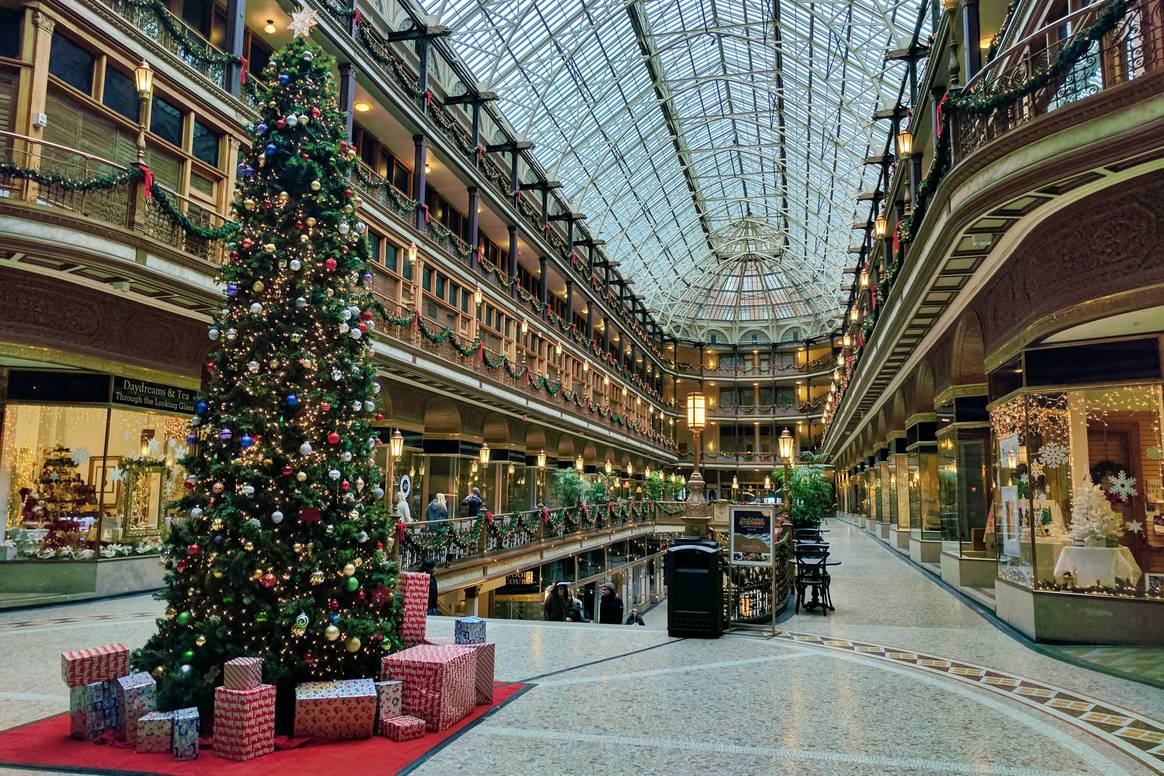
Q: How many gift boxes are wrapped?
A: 14